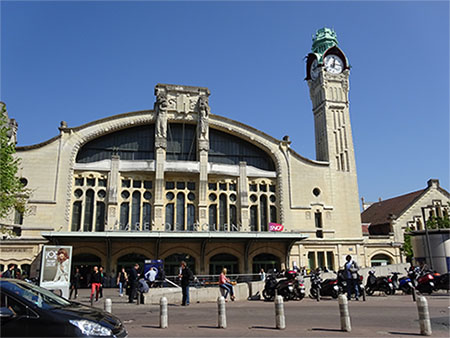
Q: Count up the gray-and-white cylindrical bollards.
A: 6